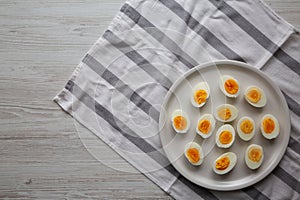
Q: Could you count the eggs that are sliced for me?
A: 12